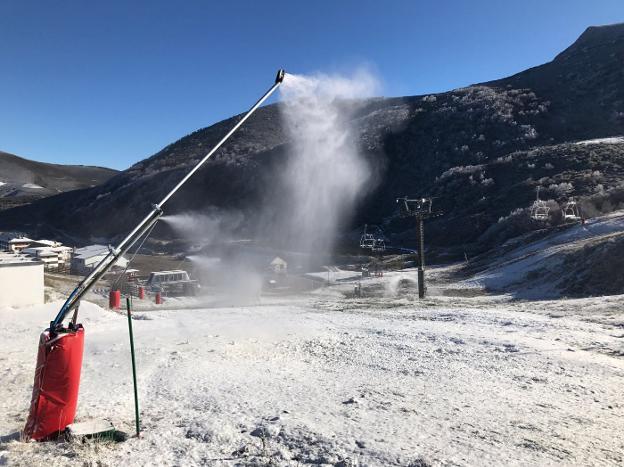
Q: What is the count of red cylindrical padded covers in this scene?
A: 4